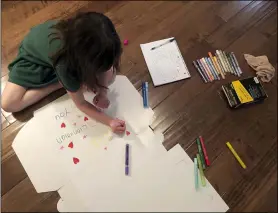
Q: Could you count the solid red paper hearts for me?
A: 5